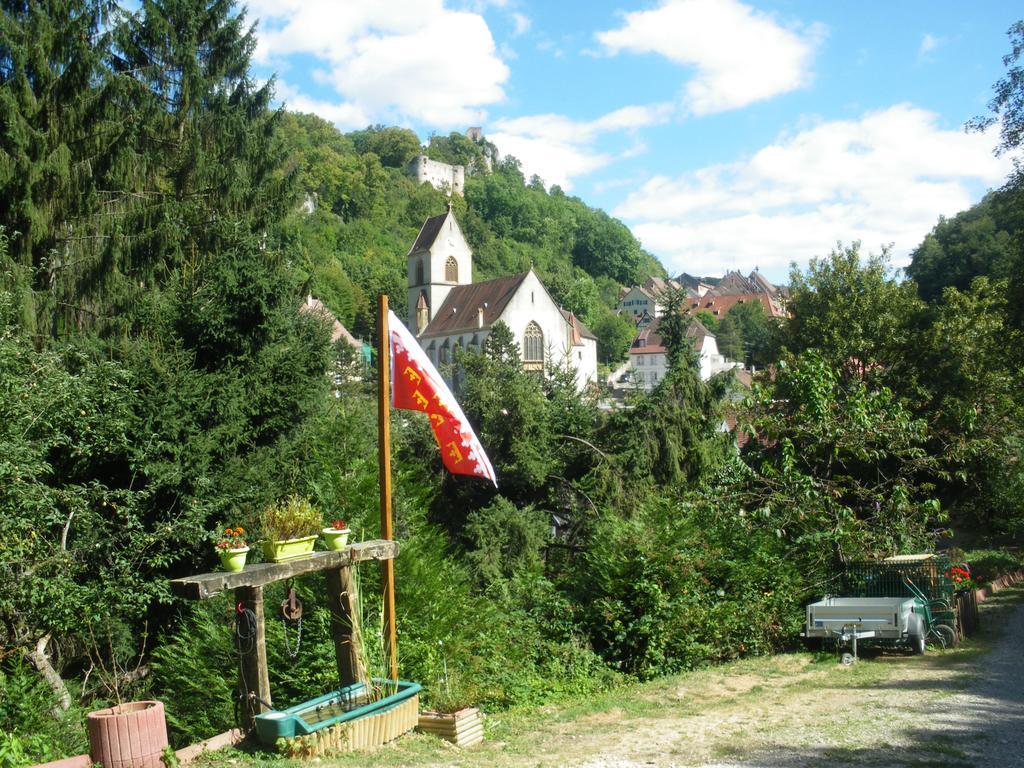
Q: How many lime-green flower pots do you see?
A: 3